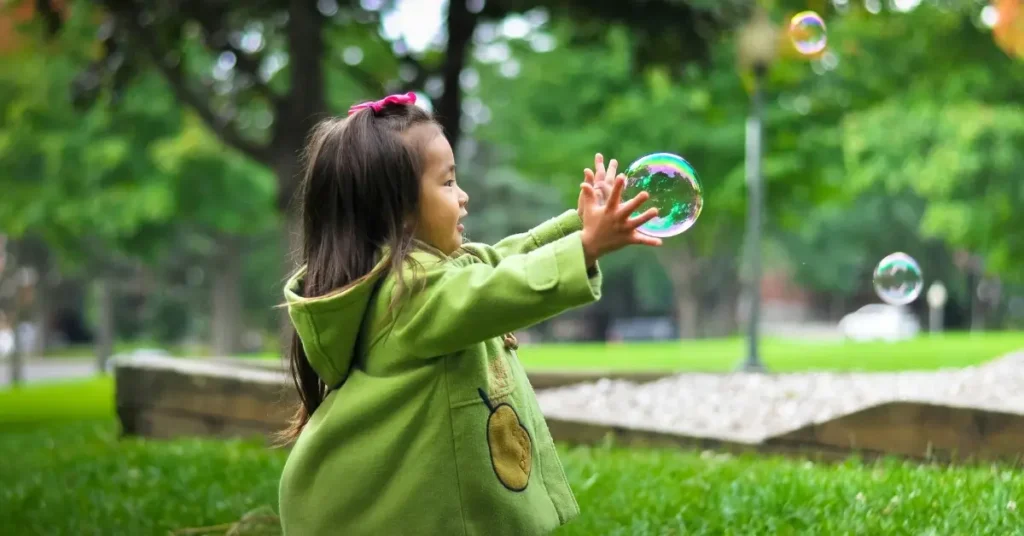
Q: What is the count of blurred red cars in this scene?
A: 0